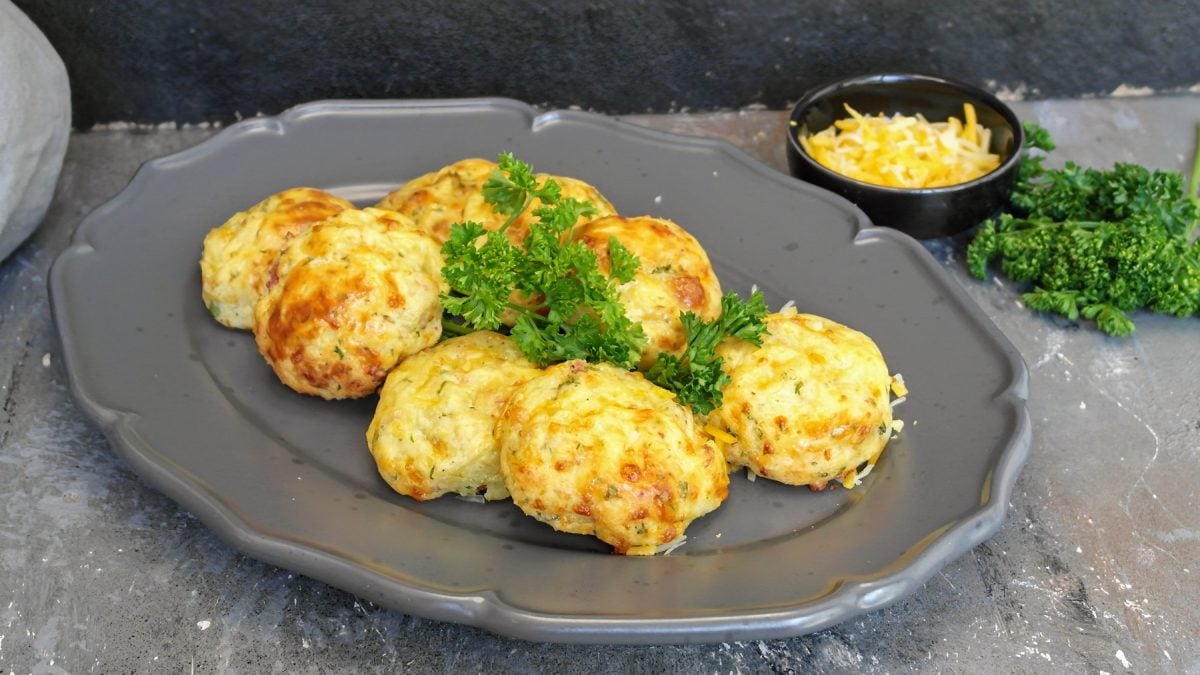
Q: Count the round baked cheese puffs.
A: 7